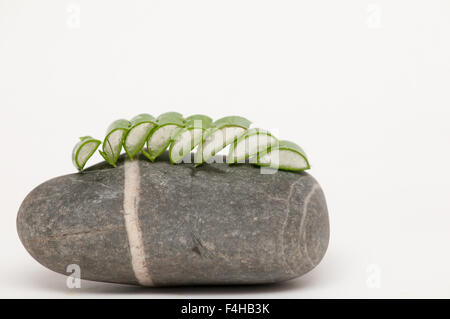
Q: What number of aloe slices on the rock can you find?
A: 8